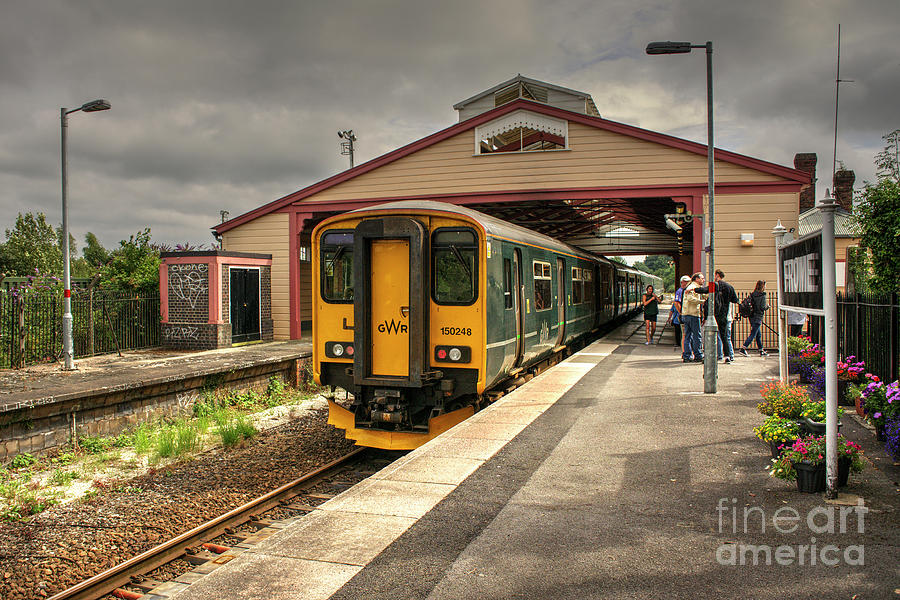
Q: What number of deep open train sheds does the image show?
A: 1